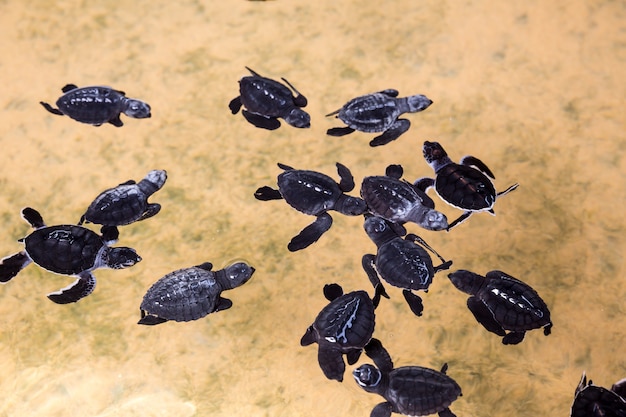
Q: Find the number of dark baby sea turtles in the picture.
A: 14